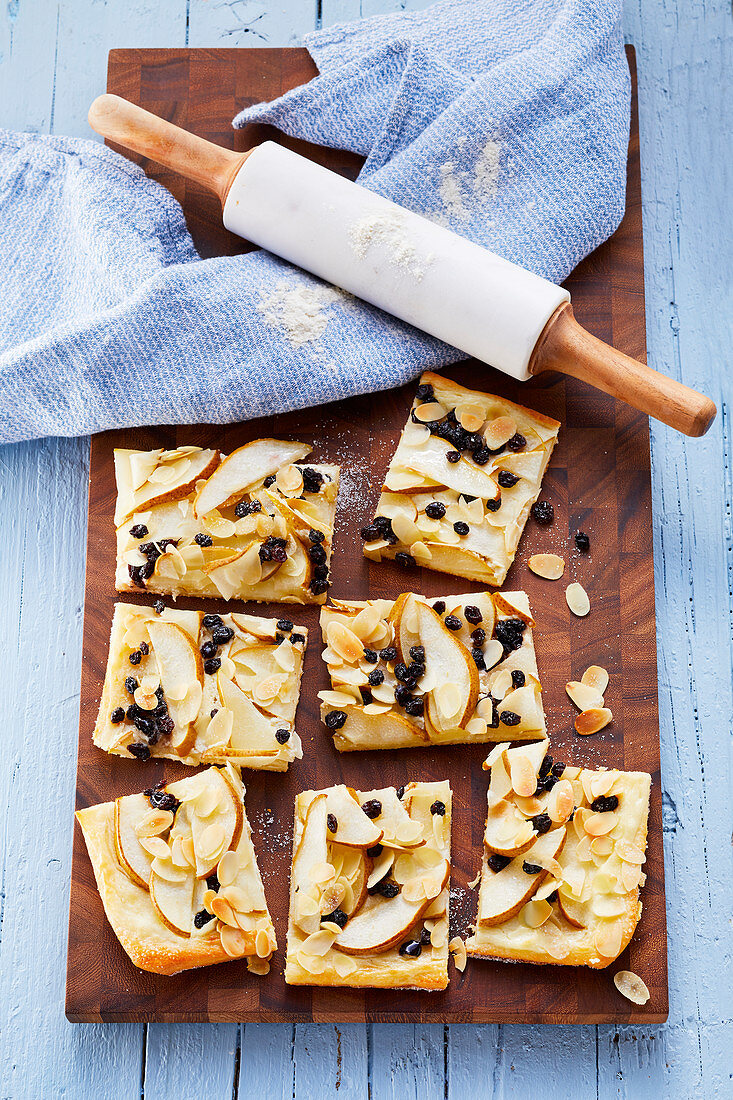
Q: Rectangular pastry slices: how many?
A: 7